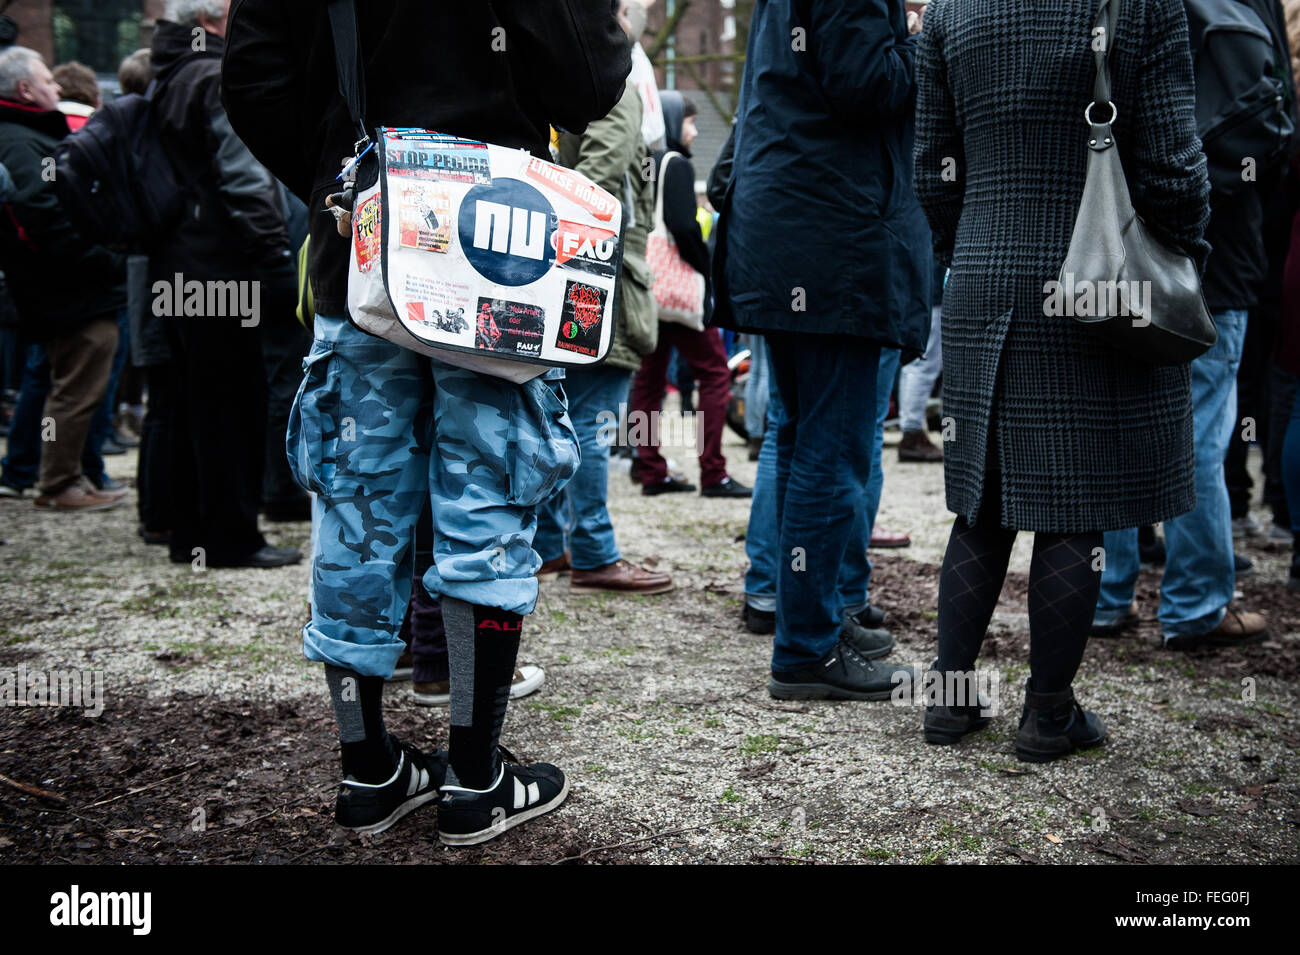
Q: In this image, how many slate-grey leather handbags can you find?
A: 1